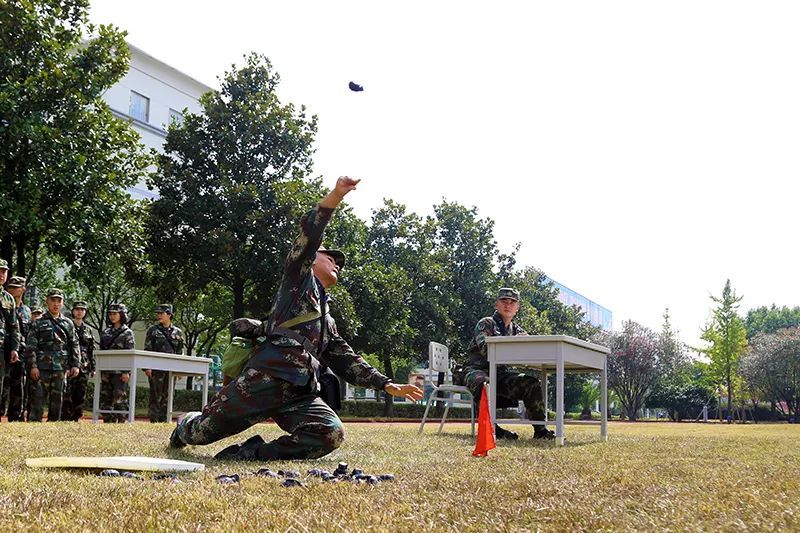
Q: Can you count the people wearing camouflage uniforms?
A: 9